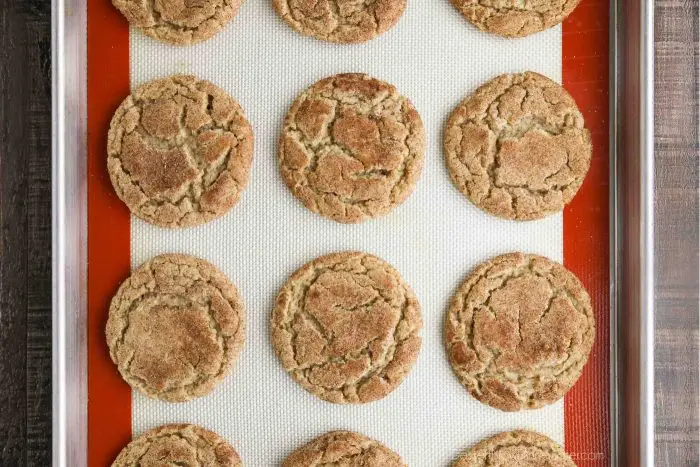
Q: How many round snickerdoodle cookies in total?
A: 12